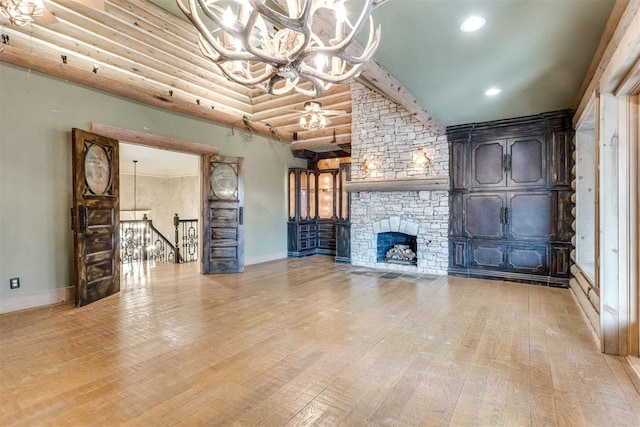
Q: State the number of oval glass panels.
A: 2